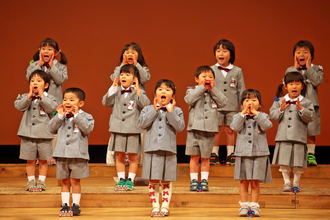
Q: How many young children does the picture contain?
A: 11